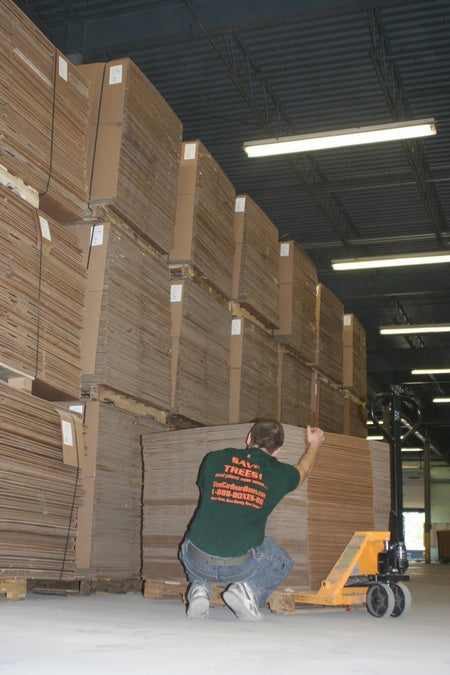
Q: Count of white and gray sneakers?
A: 2